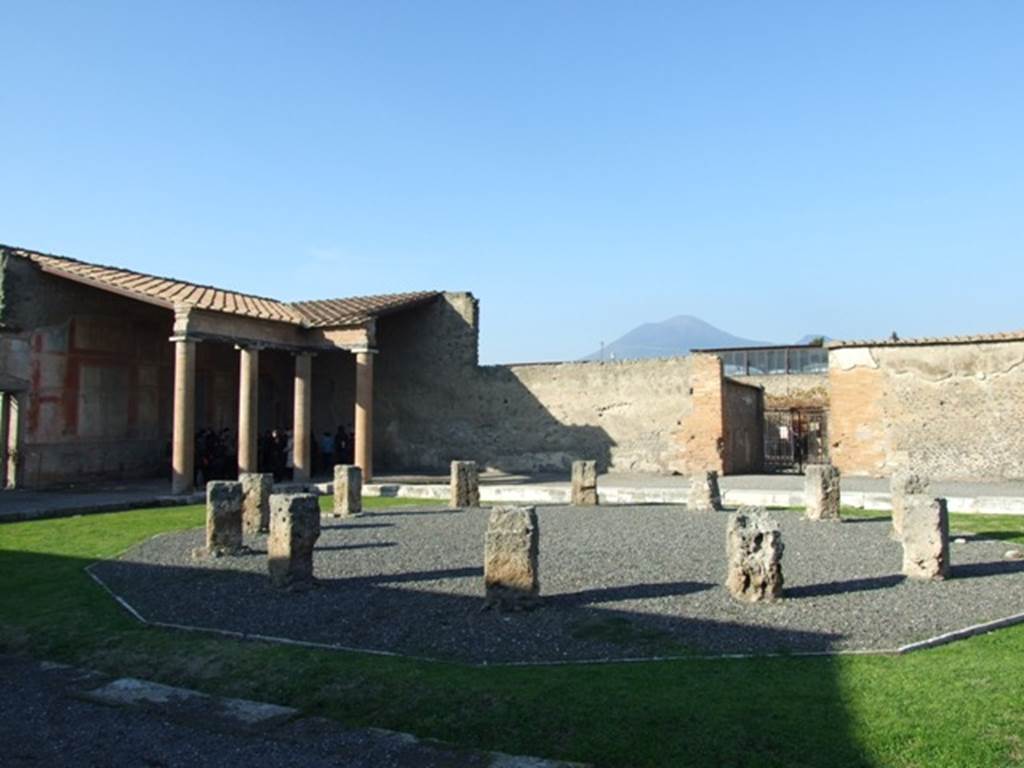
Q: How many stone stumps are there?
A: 12